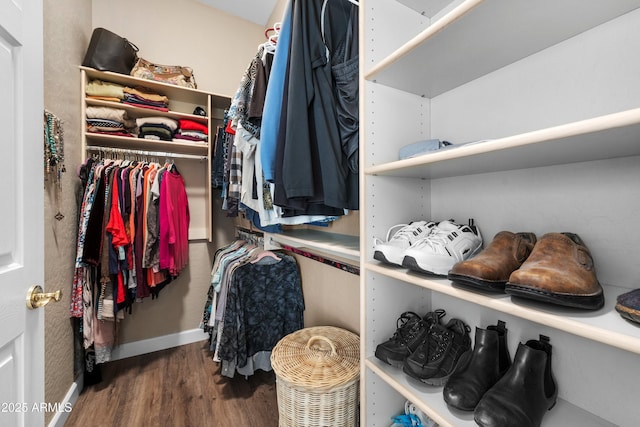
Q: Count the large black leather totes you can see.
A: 1